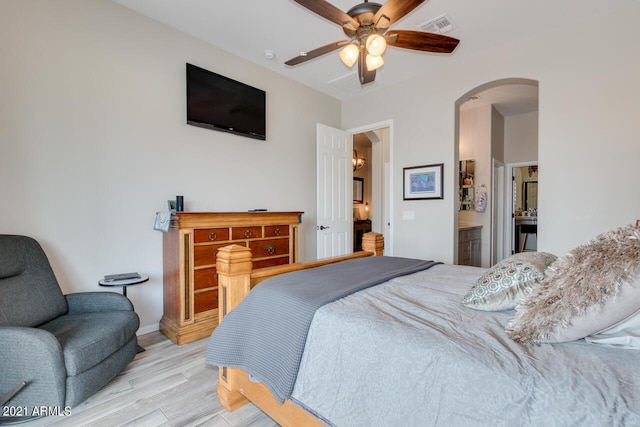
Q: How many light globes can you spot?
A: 3